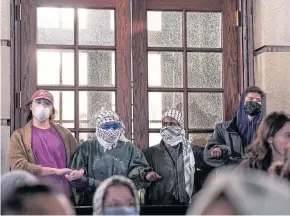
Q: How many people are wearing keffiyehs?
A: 2